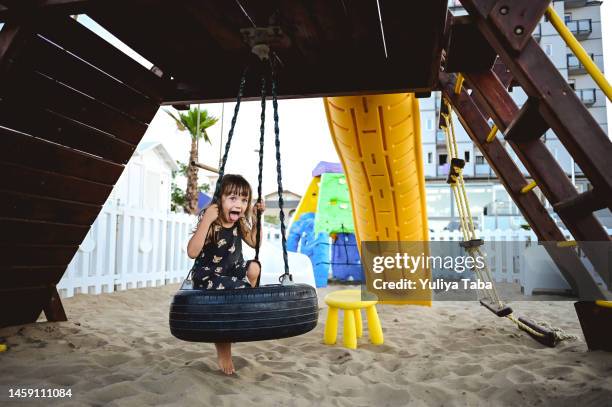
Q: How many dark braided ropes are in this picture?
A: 3